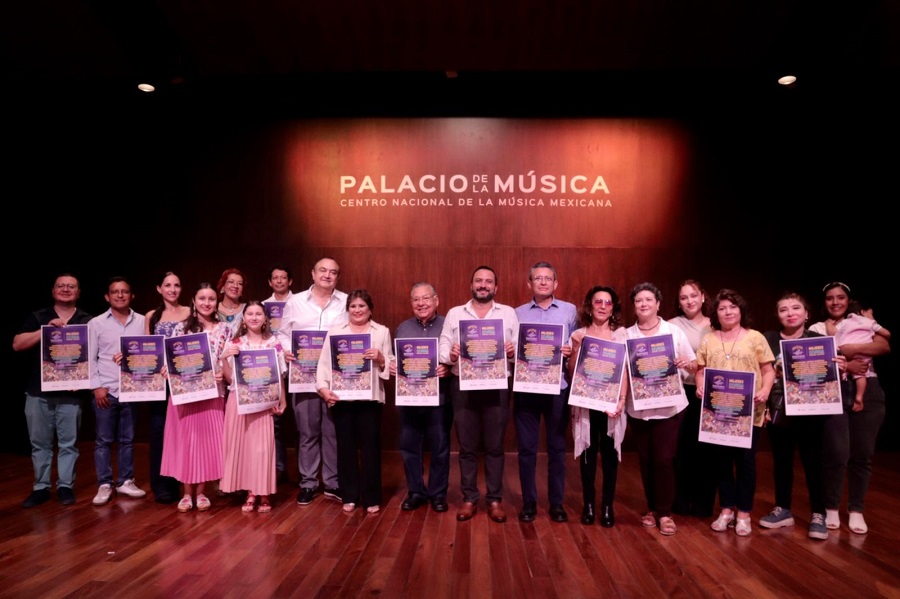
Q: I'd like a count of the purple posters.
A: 14